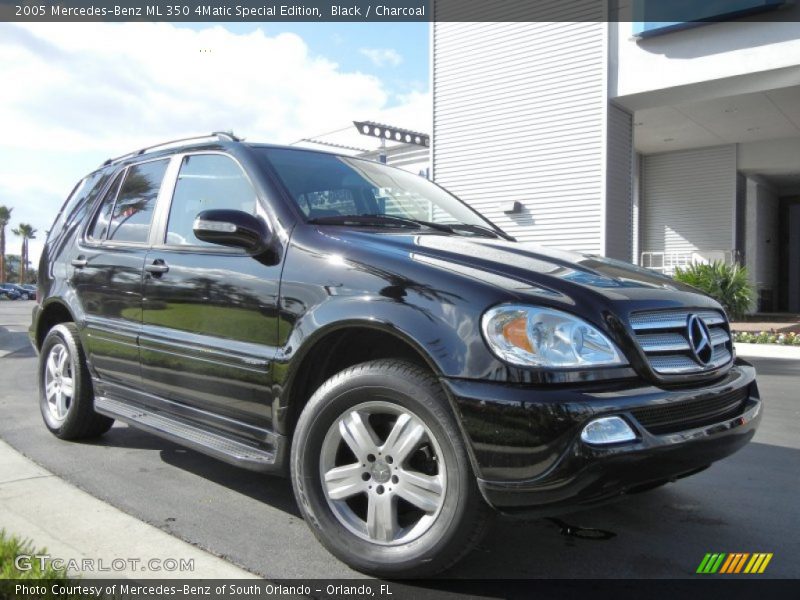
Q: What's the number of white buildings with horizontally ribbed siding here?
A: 1